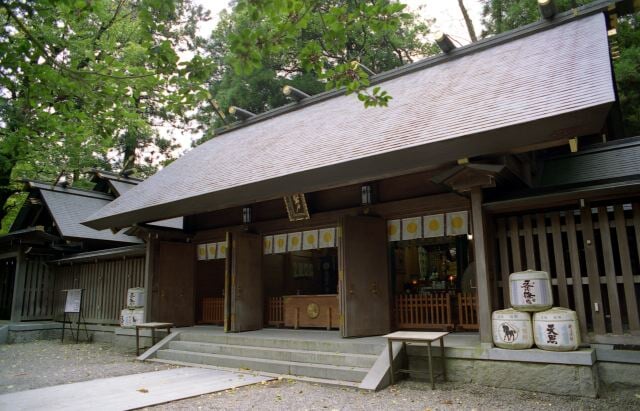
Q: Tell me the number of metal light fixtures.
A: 2